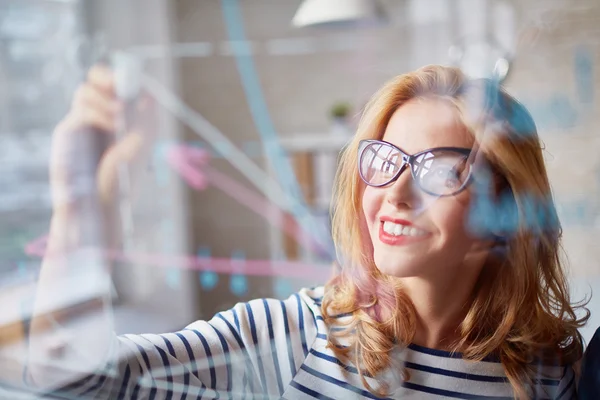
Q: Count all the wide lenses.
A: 2